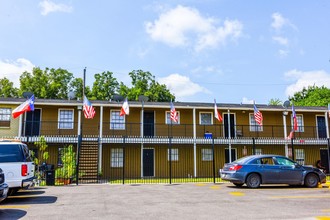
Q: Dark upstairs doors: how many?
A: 4